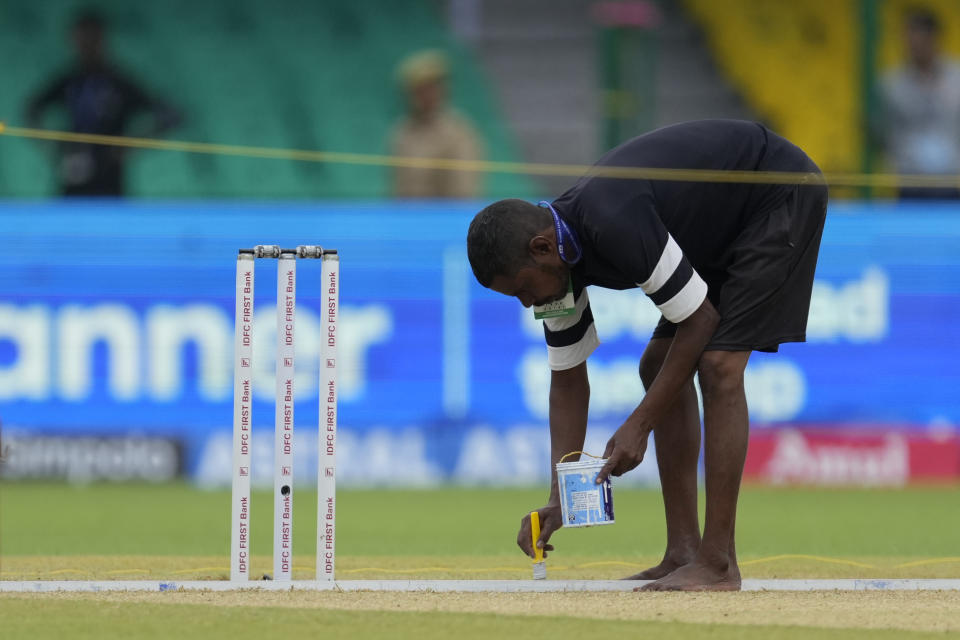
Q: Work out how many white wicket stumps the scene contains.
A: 3